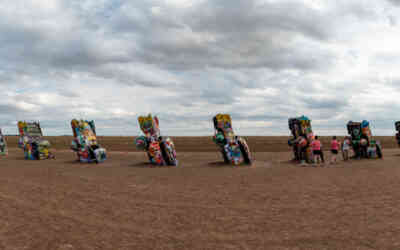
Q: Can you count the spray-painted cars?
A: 8